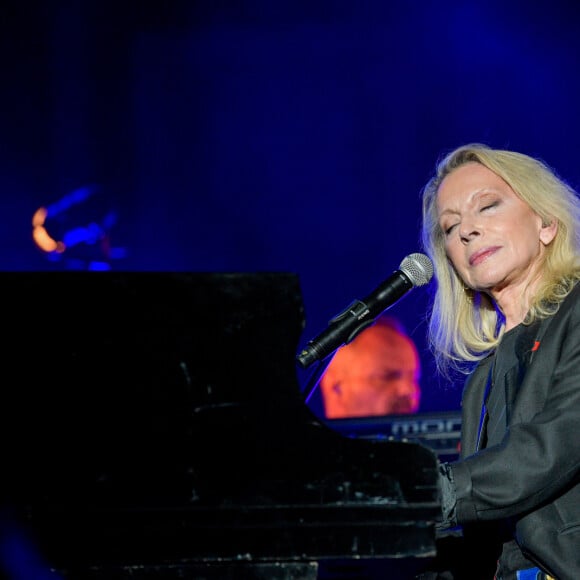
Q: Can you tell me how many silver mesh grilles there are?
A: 1